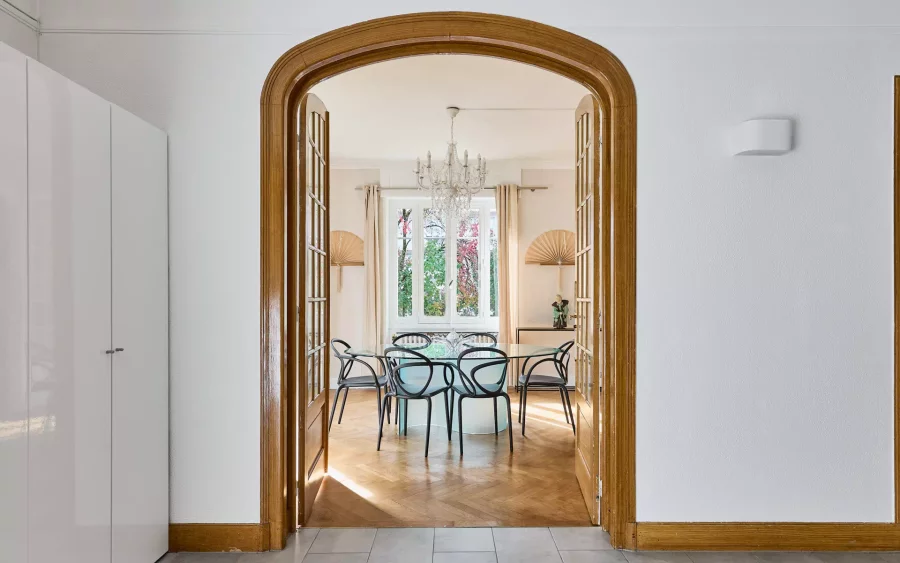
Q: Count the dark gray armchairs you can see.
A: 6